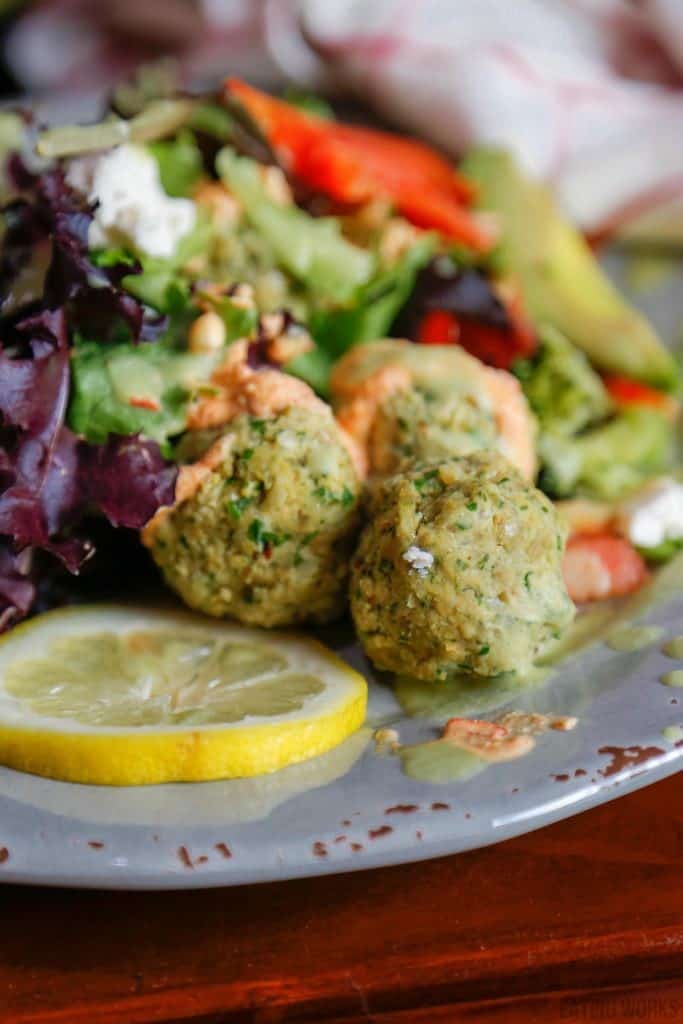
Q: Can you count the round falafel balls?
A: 3